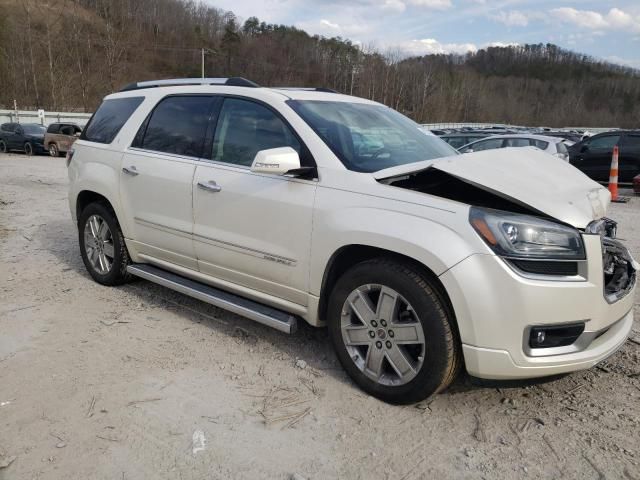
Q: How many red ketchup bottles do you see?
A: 0